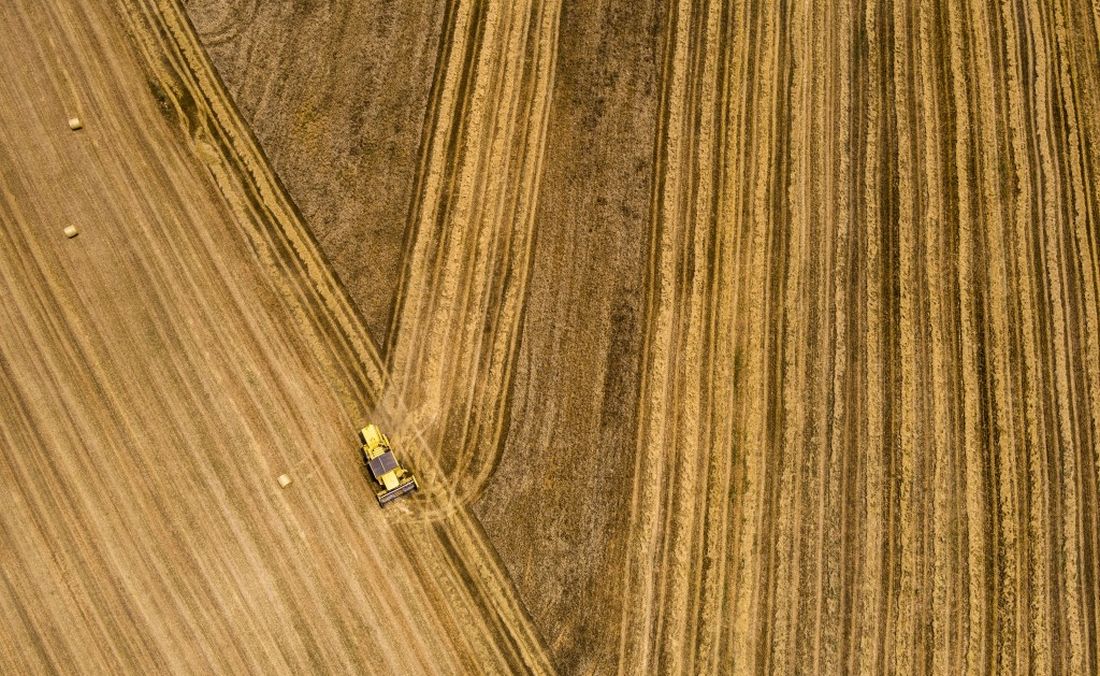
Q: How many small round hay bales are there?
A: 3